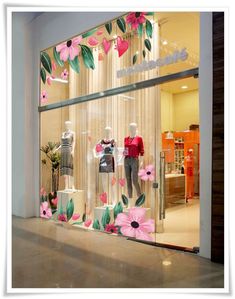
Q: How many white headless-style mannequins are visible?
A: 3